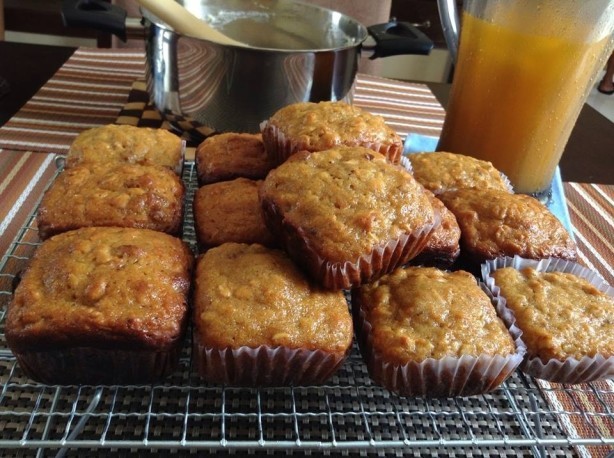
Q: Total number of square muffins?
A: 13